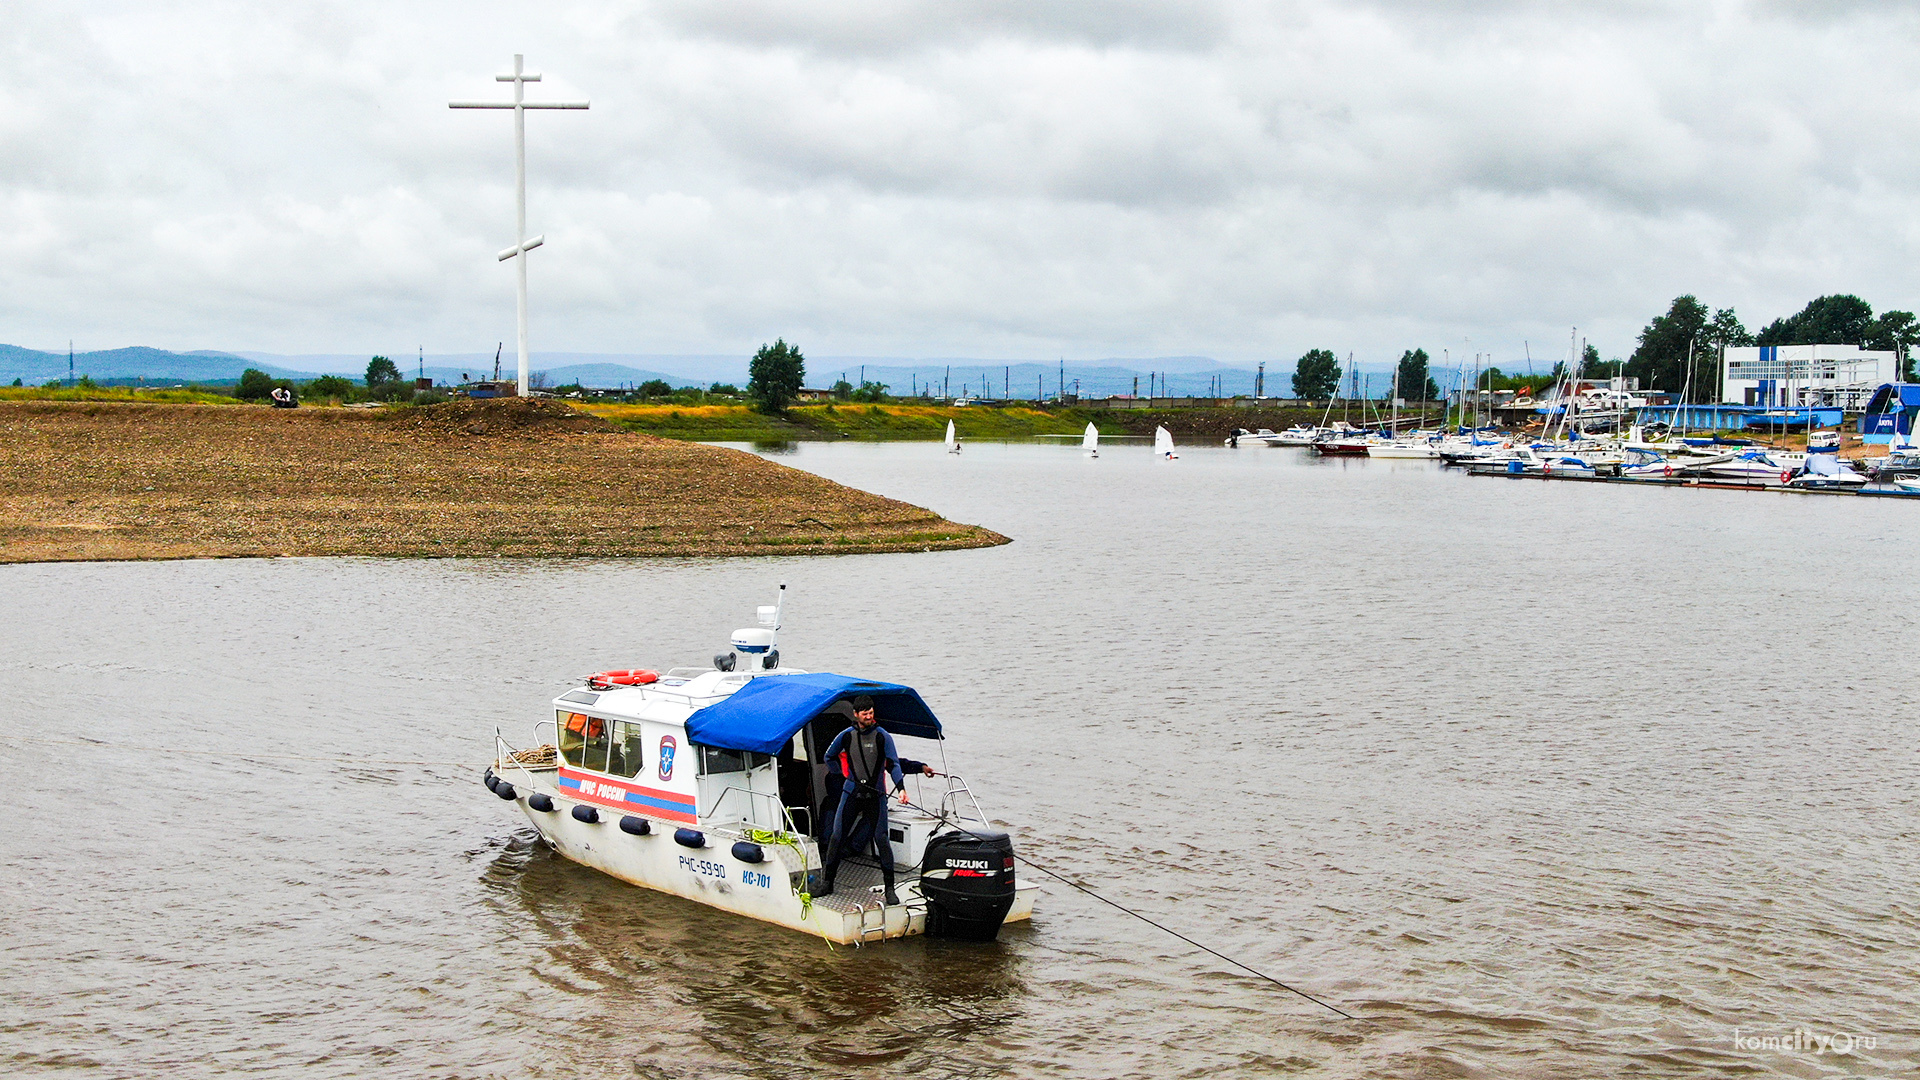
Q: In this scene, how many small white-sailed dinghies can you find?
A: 3